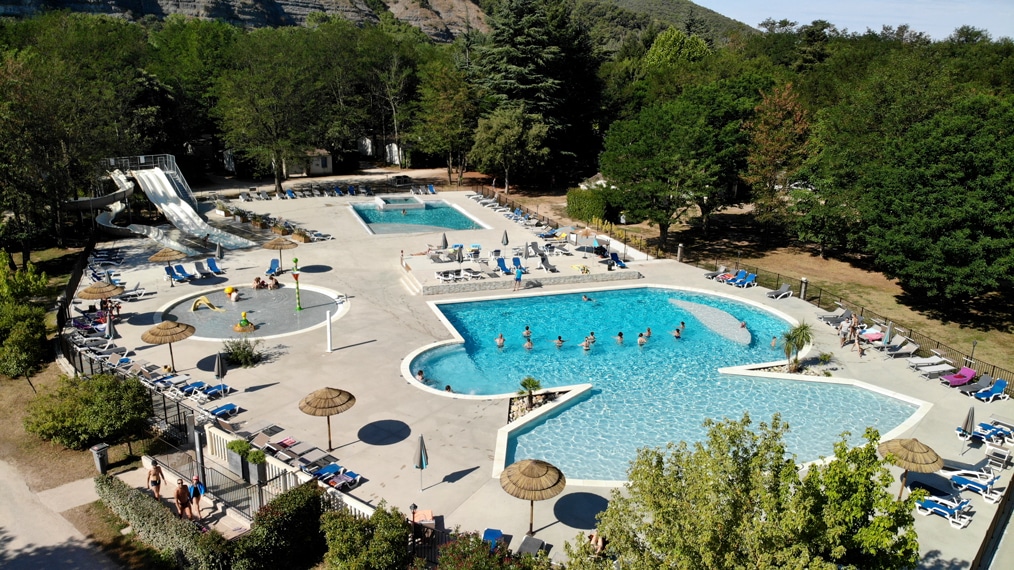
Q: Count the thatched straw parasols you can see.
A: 7